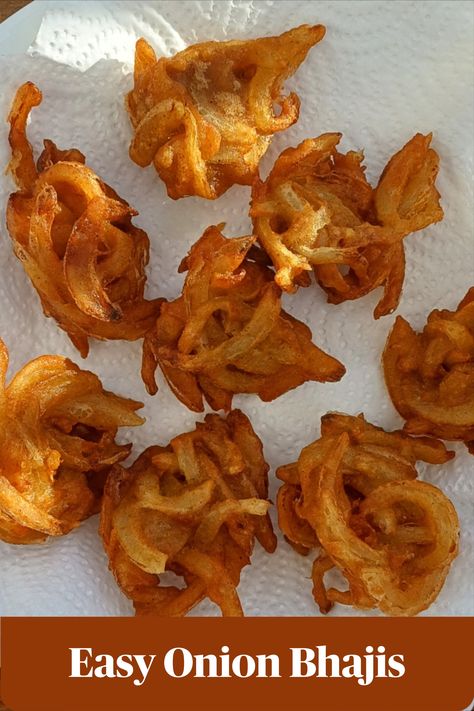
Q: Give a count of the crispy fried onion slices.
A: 8